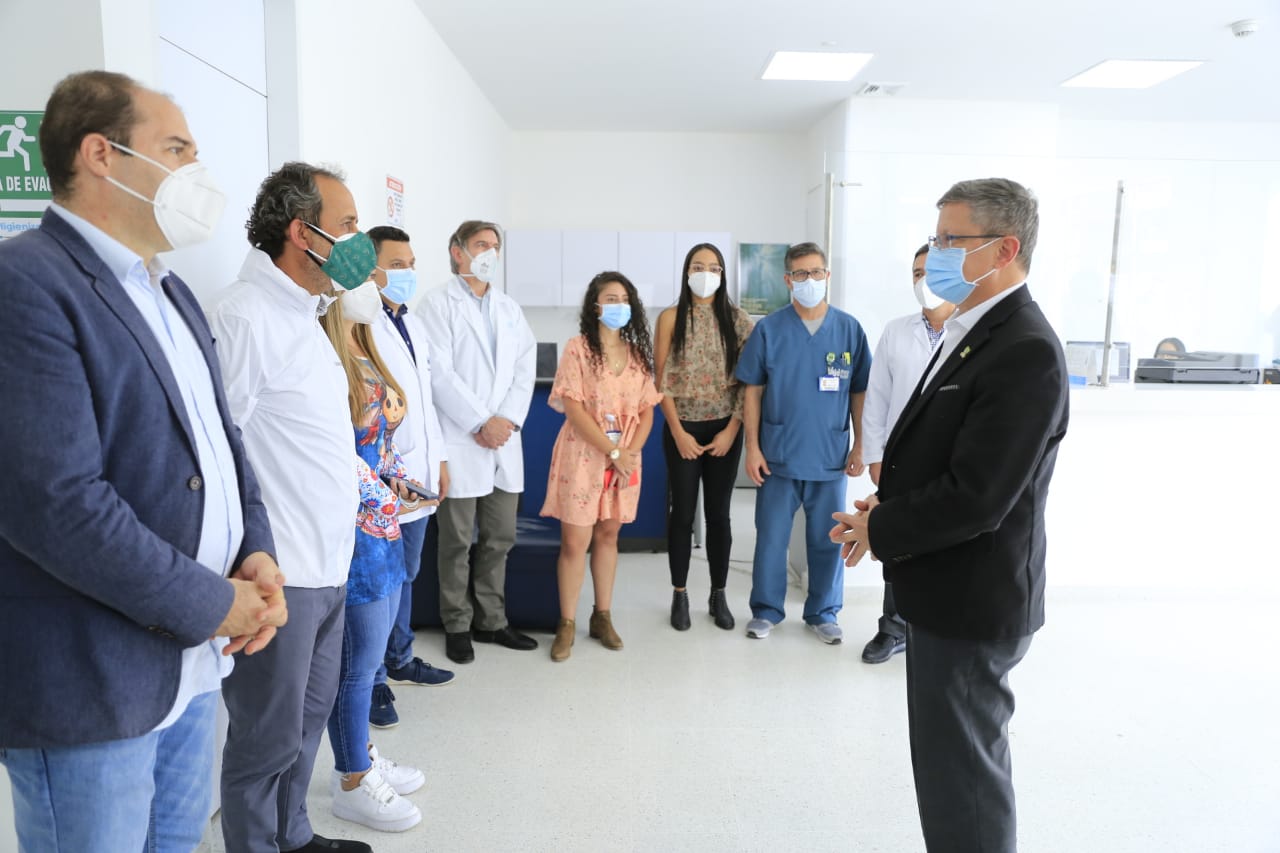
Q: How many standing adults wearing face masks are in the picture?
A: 10